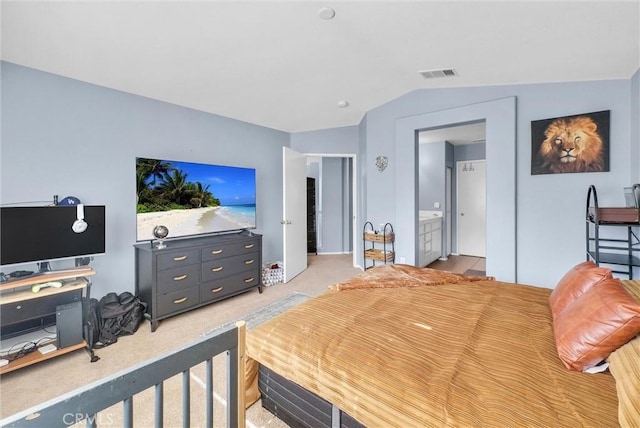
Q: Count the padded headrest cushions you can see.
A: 2